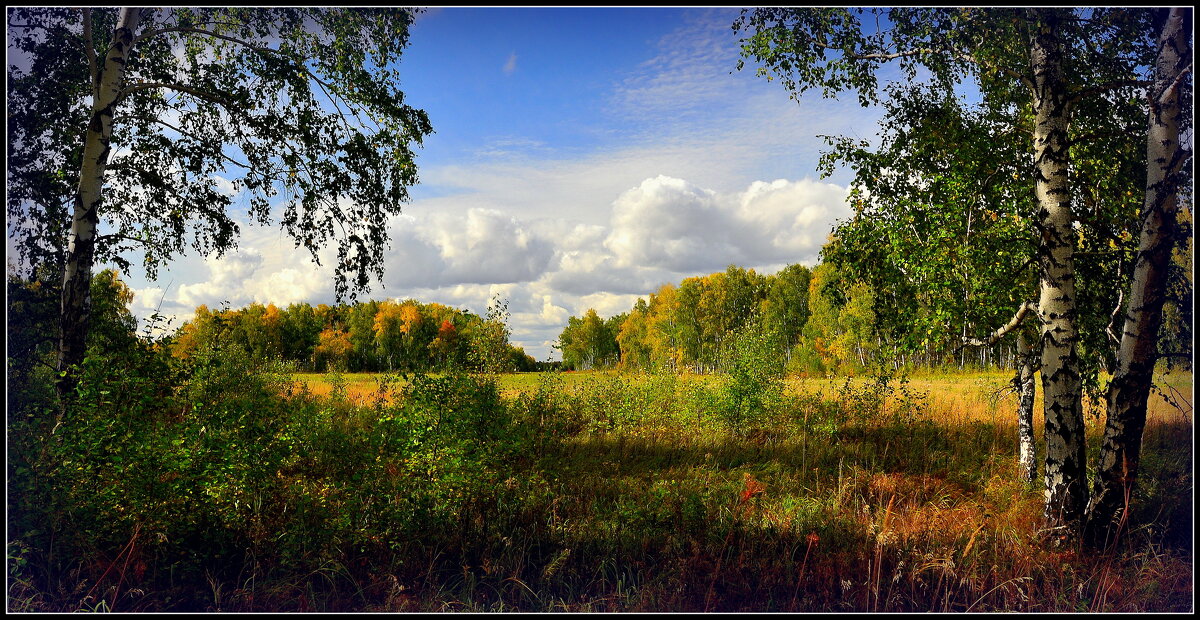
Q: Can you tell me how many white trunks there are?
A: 4